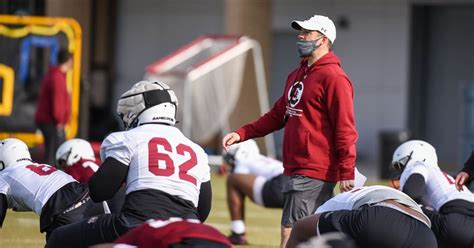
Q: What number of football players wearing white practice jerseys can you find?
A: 5